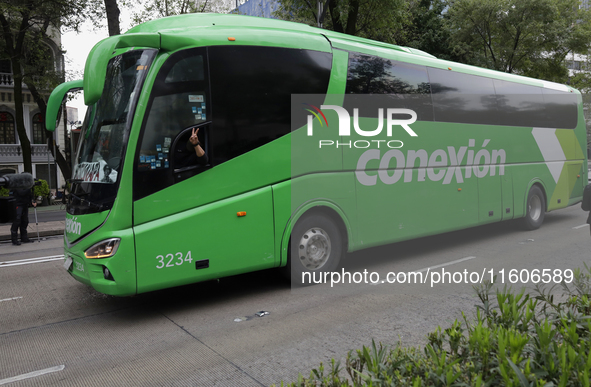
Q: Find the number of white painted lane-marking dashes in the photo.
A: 4